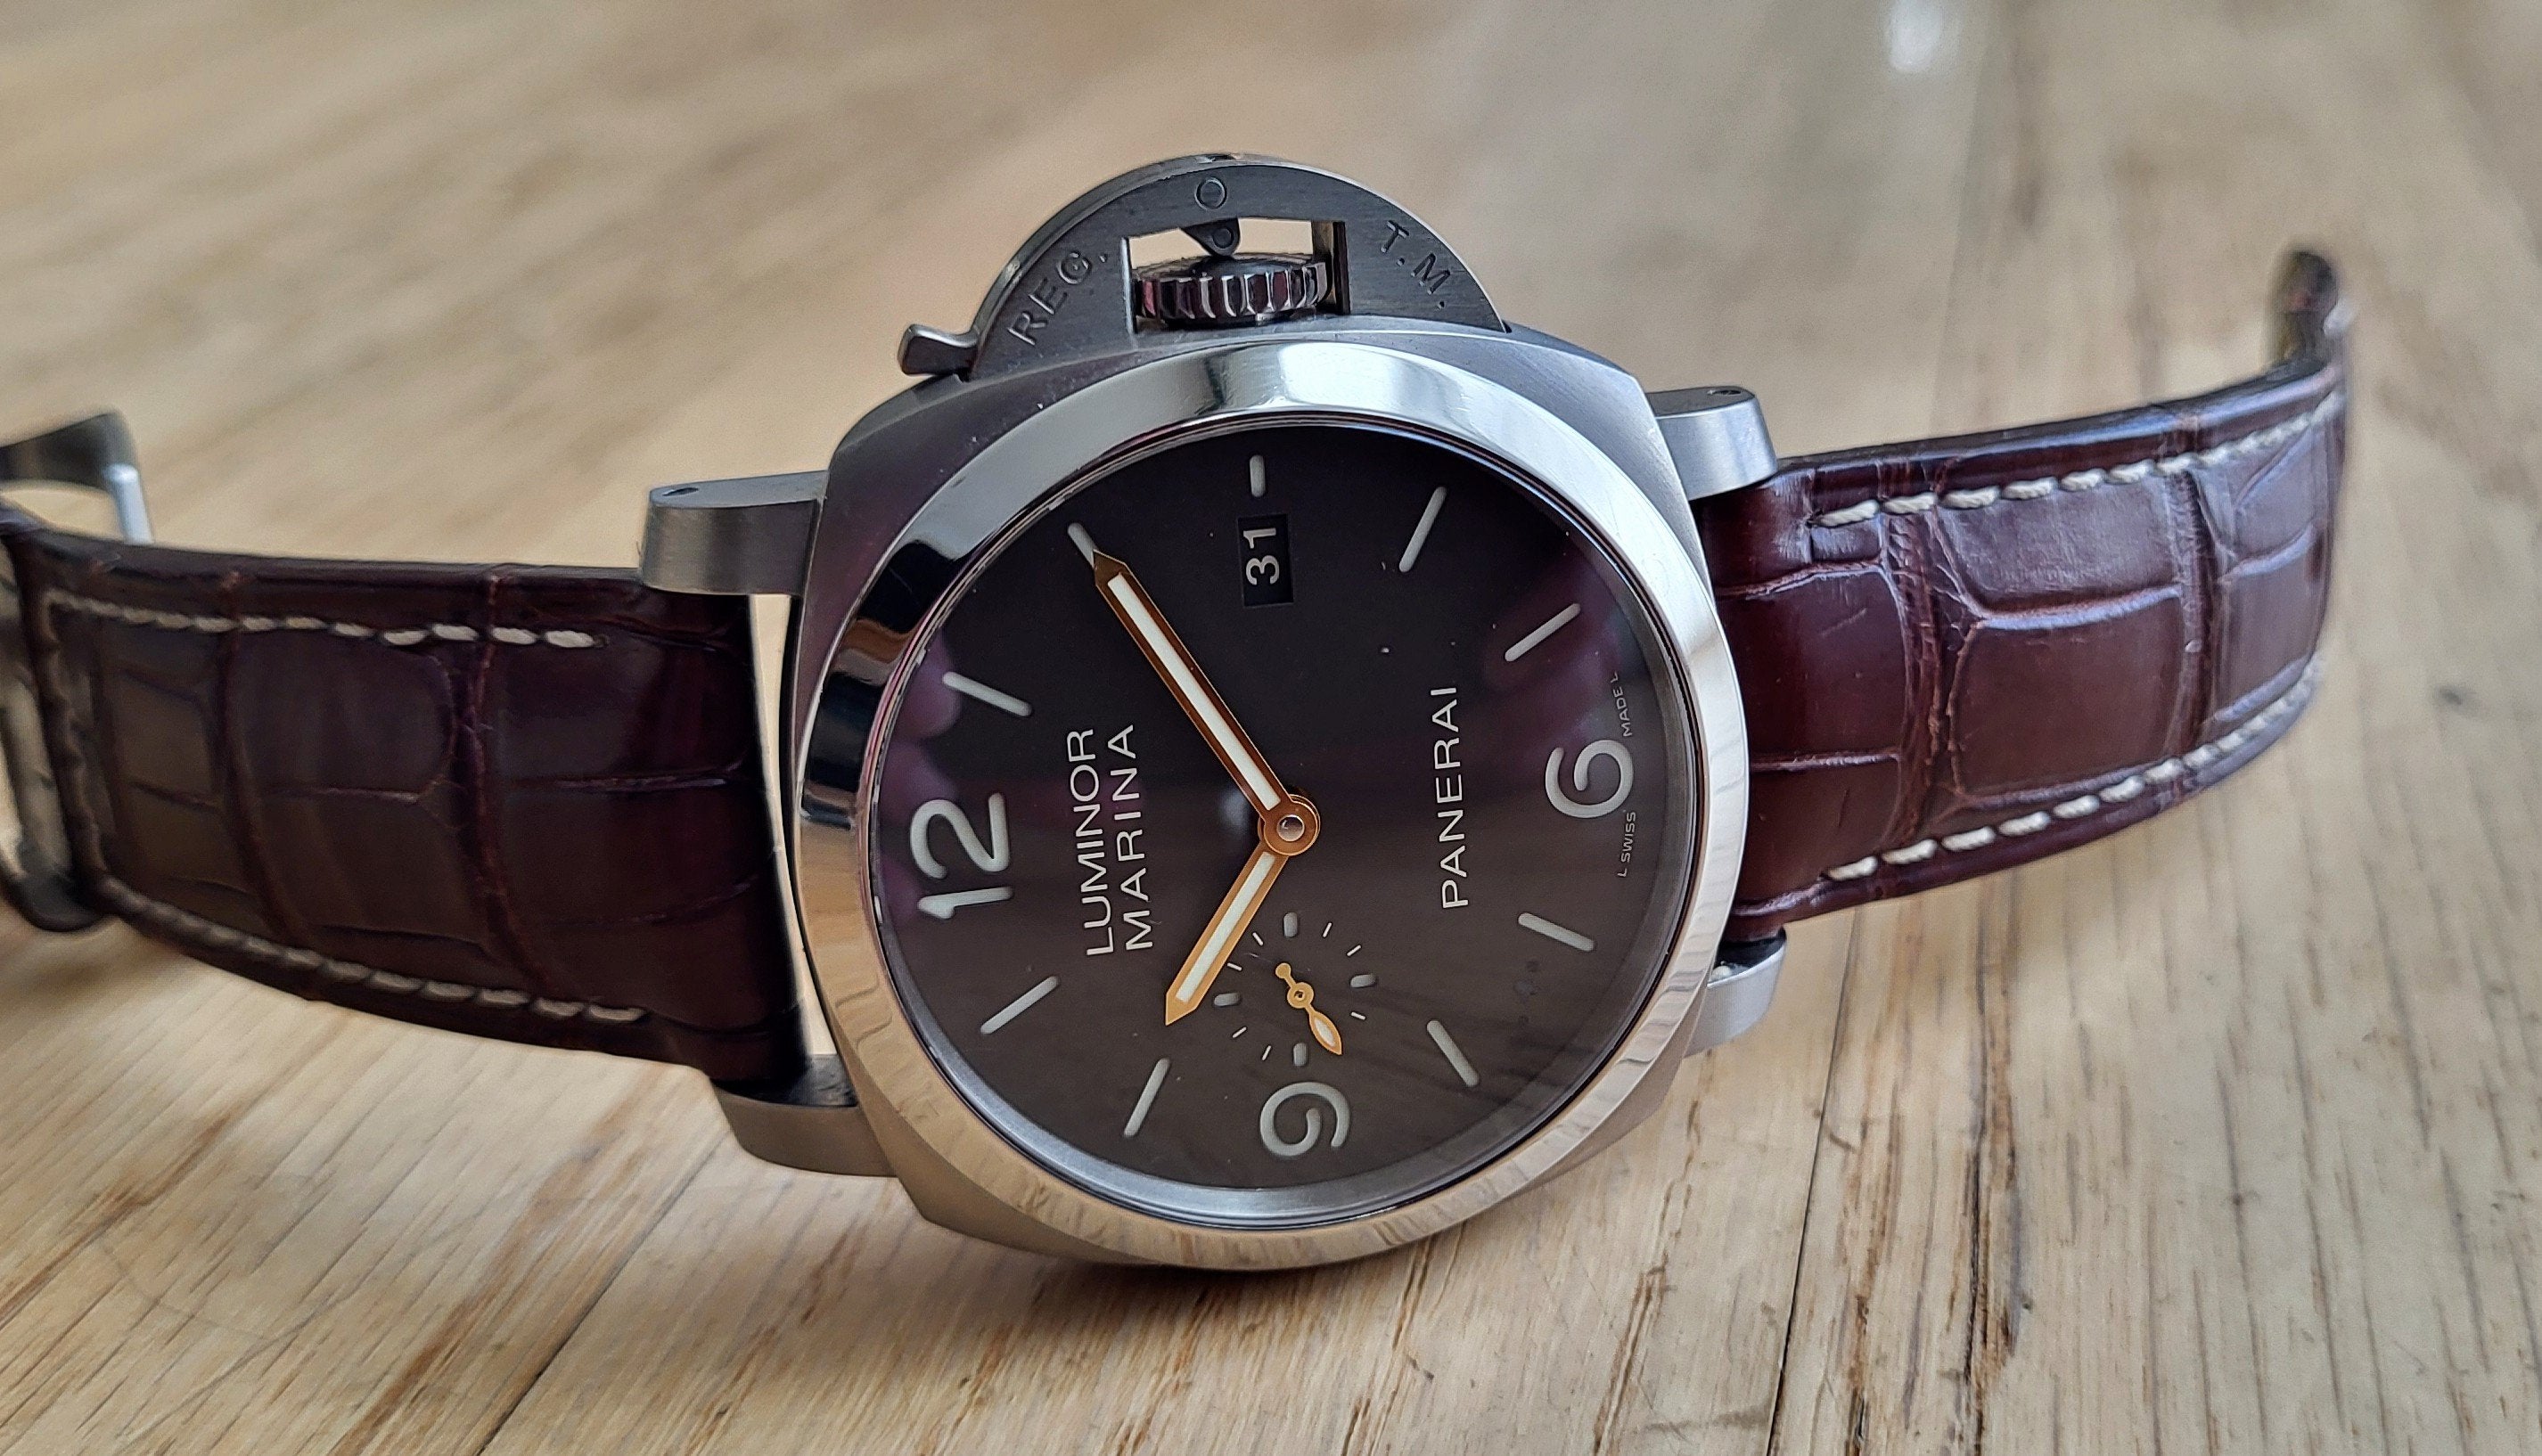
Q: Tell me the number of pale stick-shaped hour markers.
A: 9